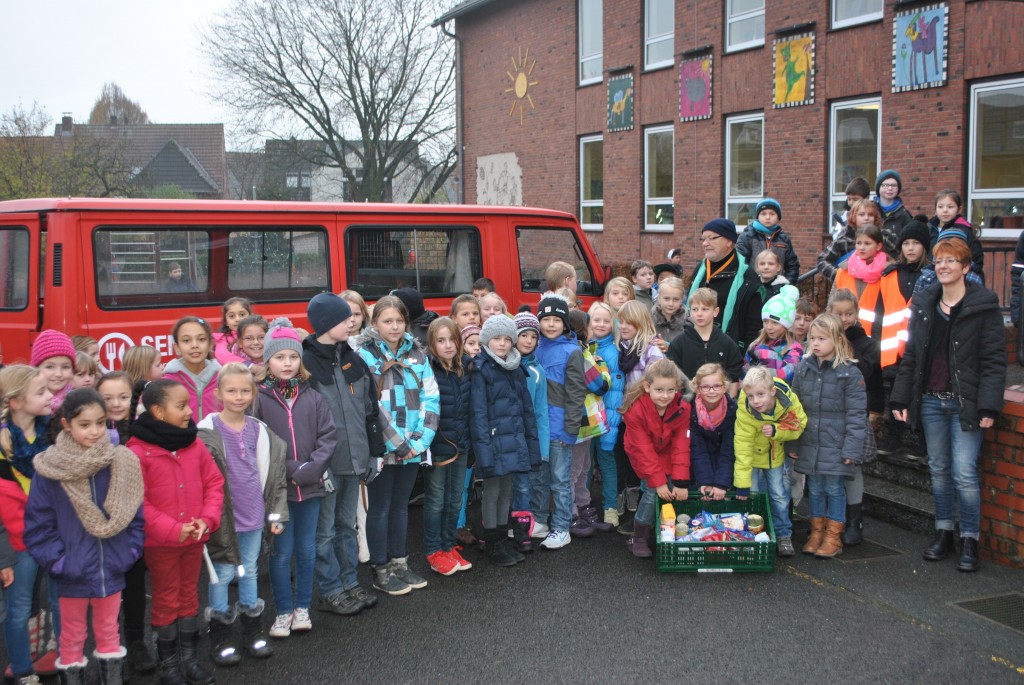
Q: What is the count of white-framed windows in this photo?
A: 9